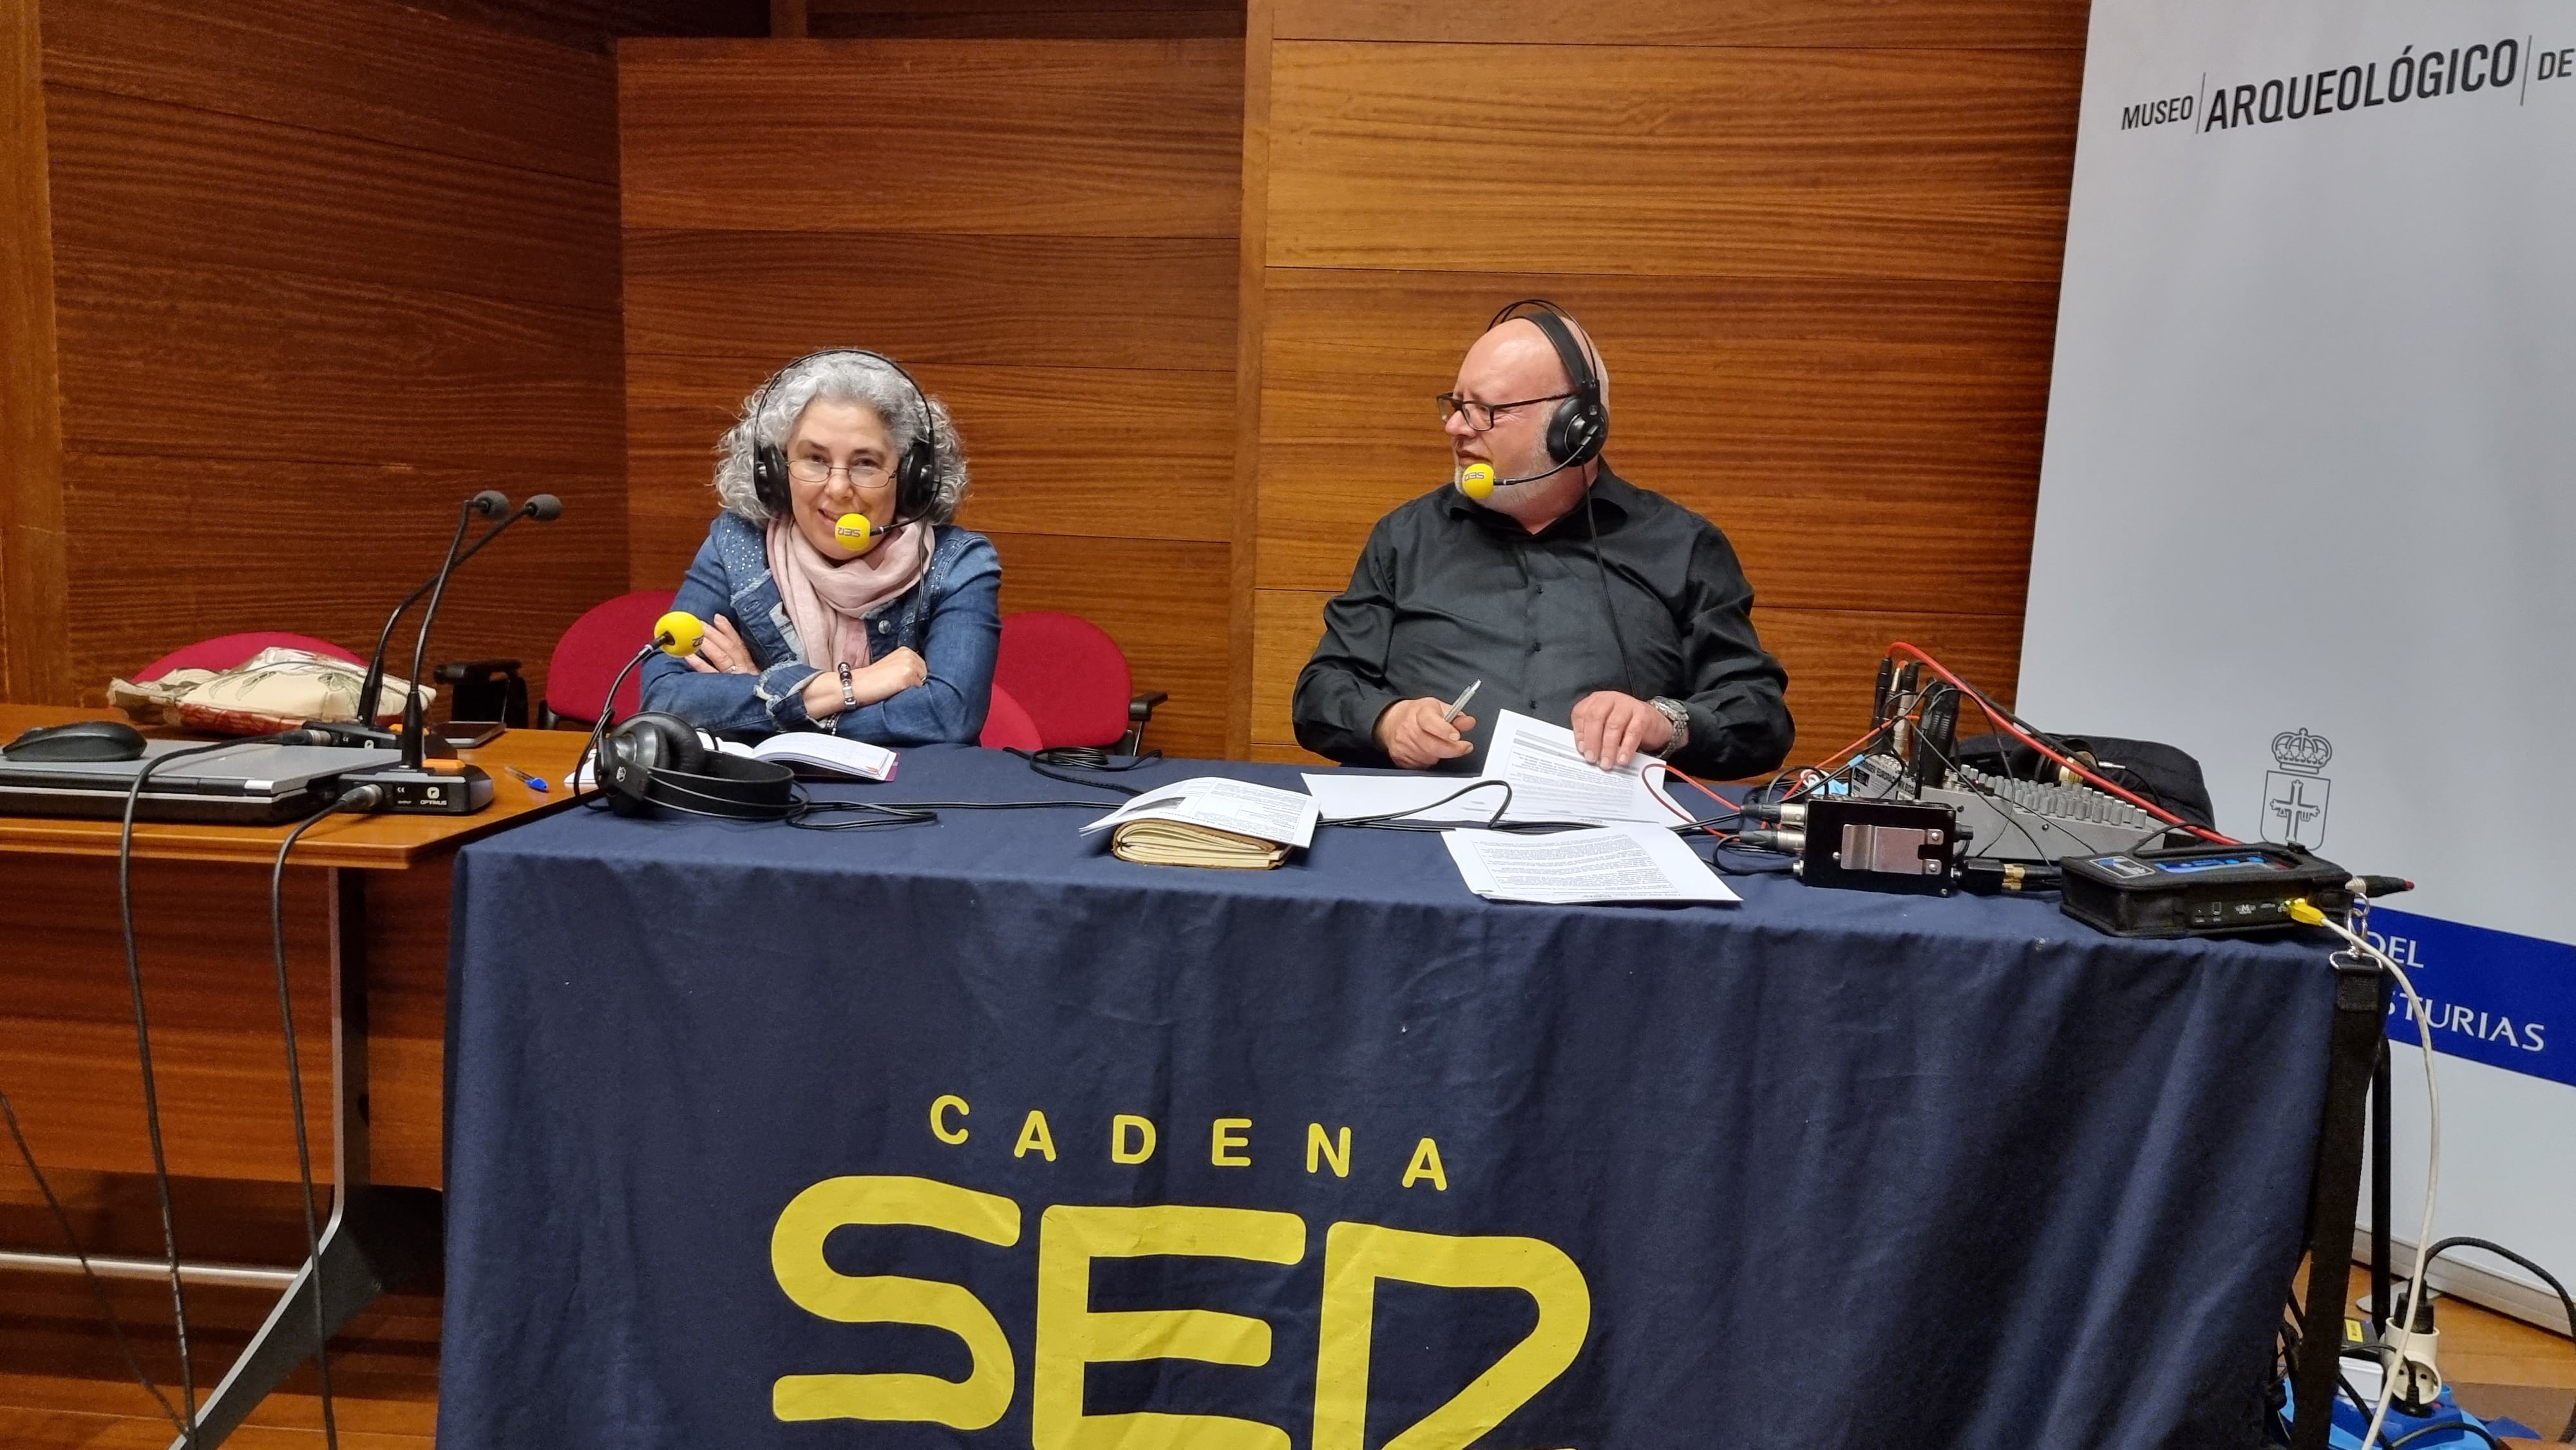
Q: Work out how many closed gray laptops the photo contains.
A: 1